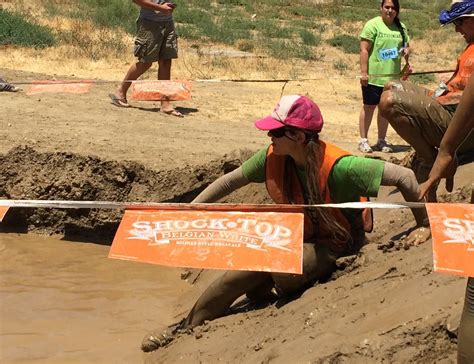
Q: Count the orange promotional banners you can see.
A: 5